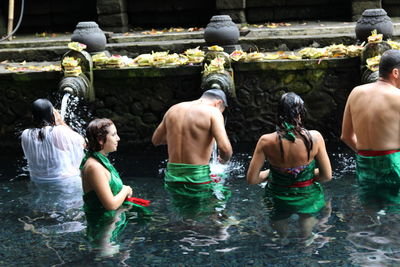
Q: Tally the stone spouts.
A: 3